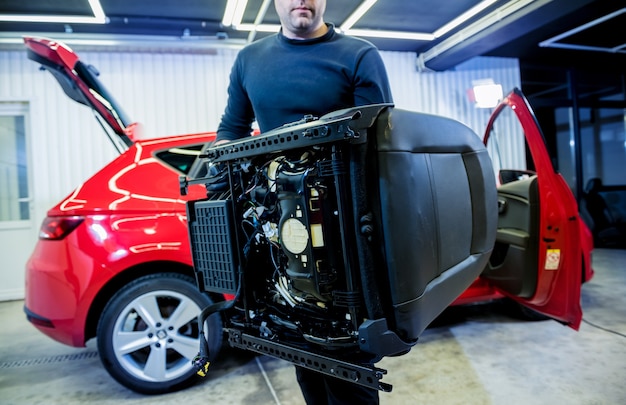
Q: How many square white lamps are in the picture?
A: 1